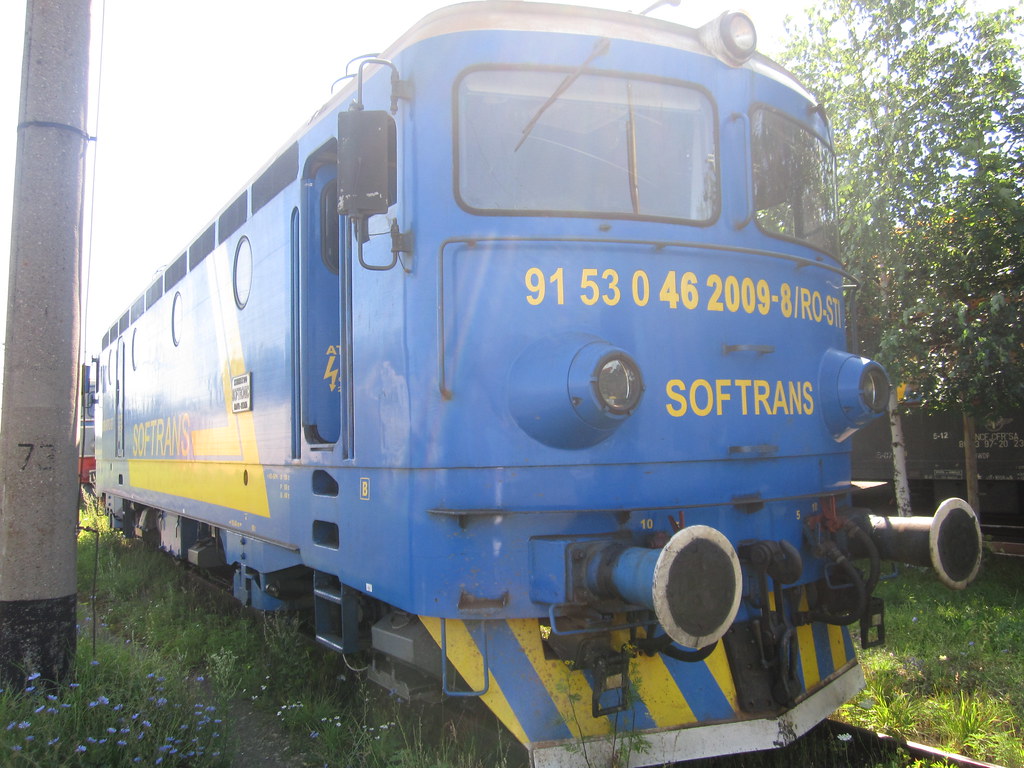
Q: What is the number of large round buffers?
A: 2